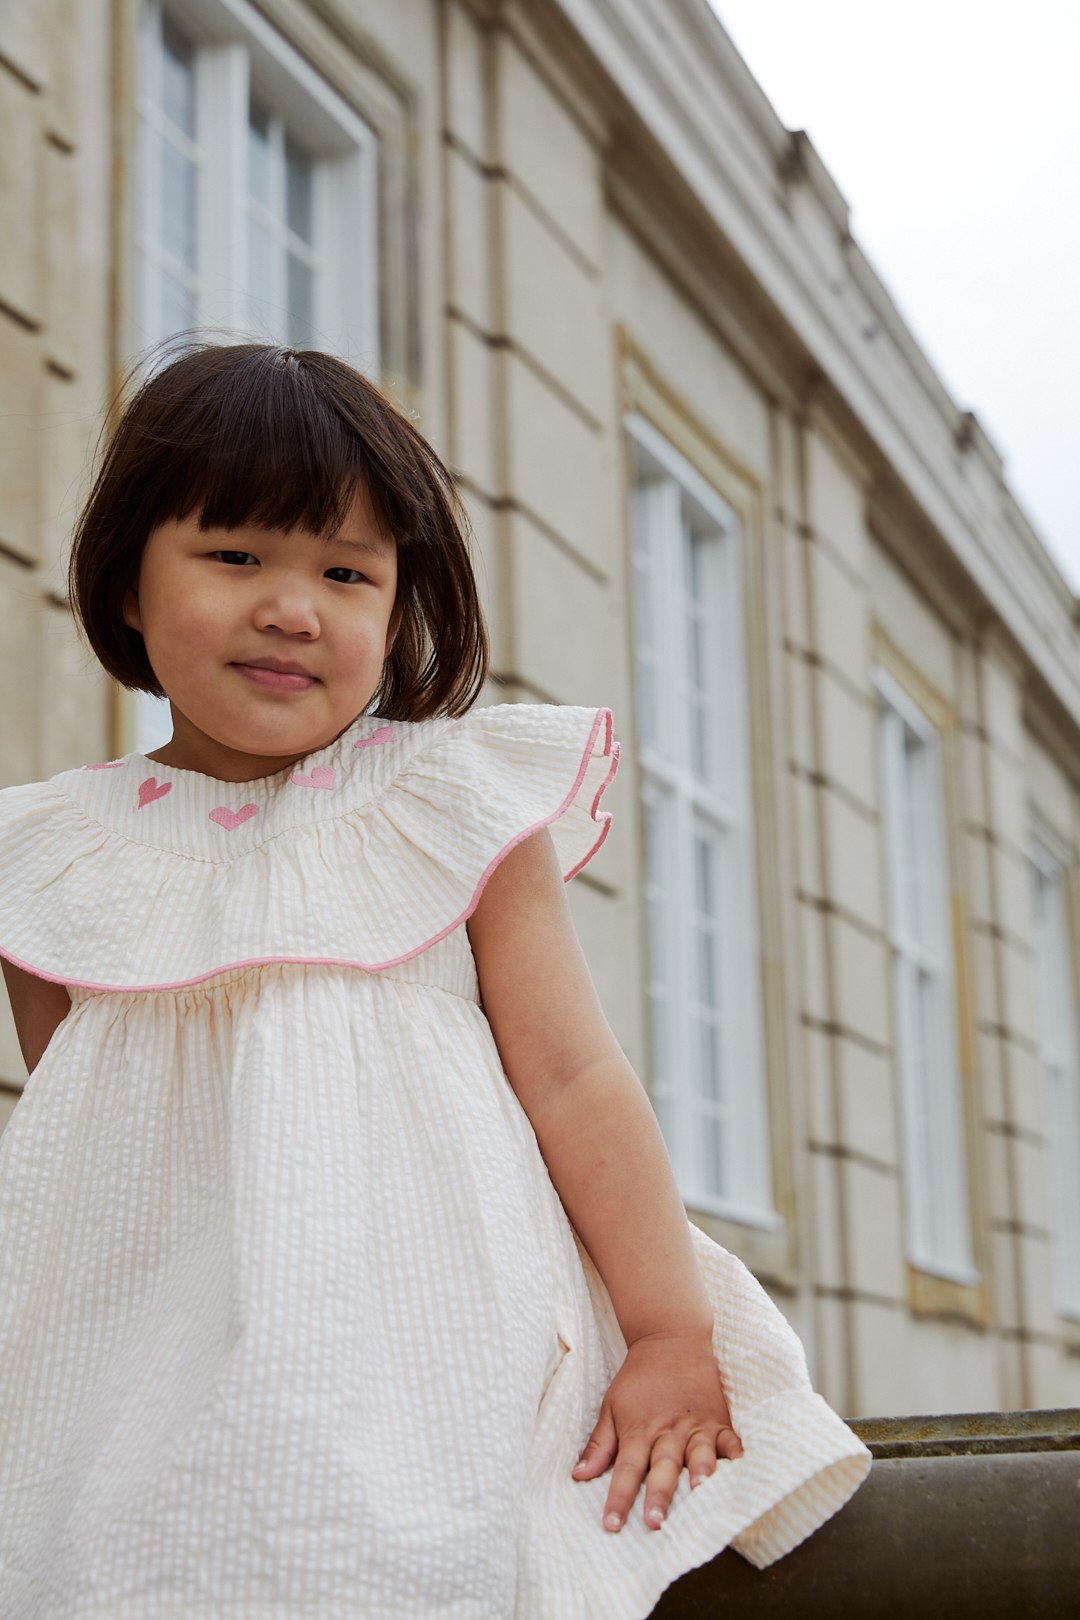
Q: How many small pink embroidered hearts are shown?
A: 5